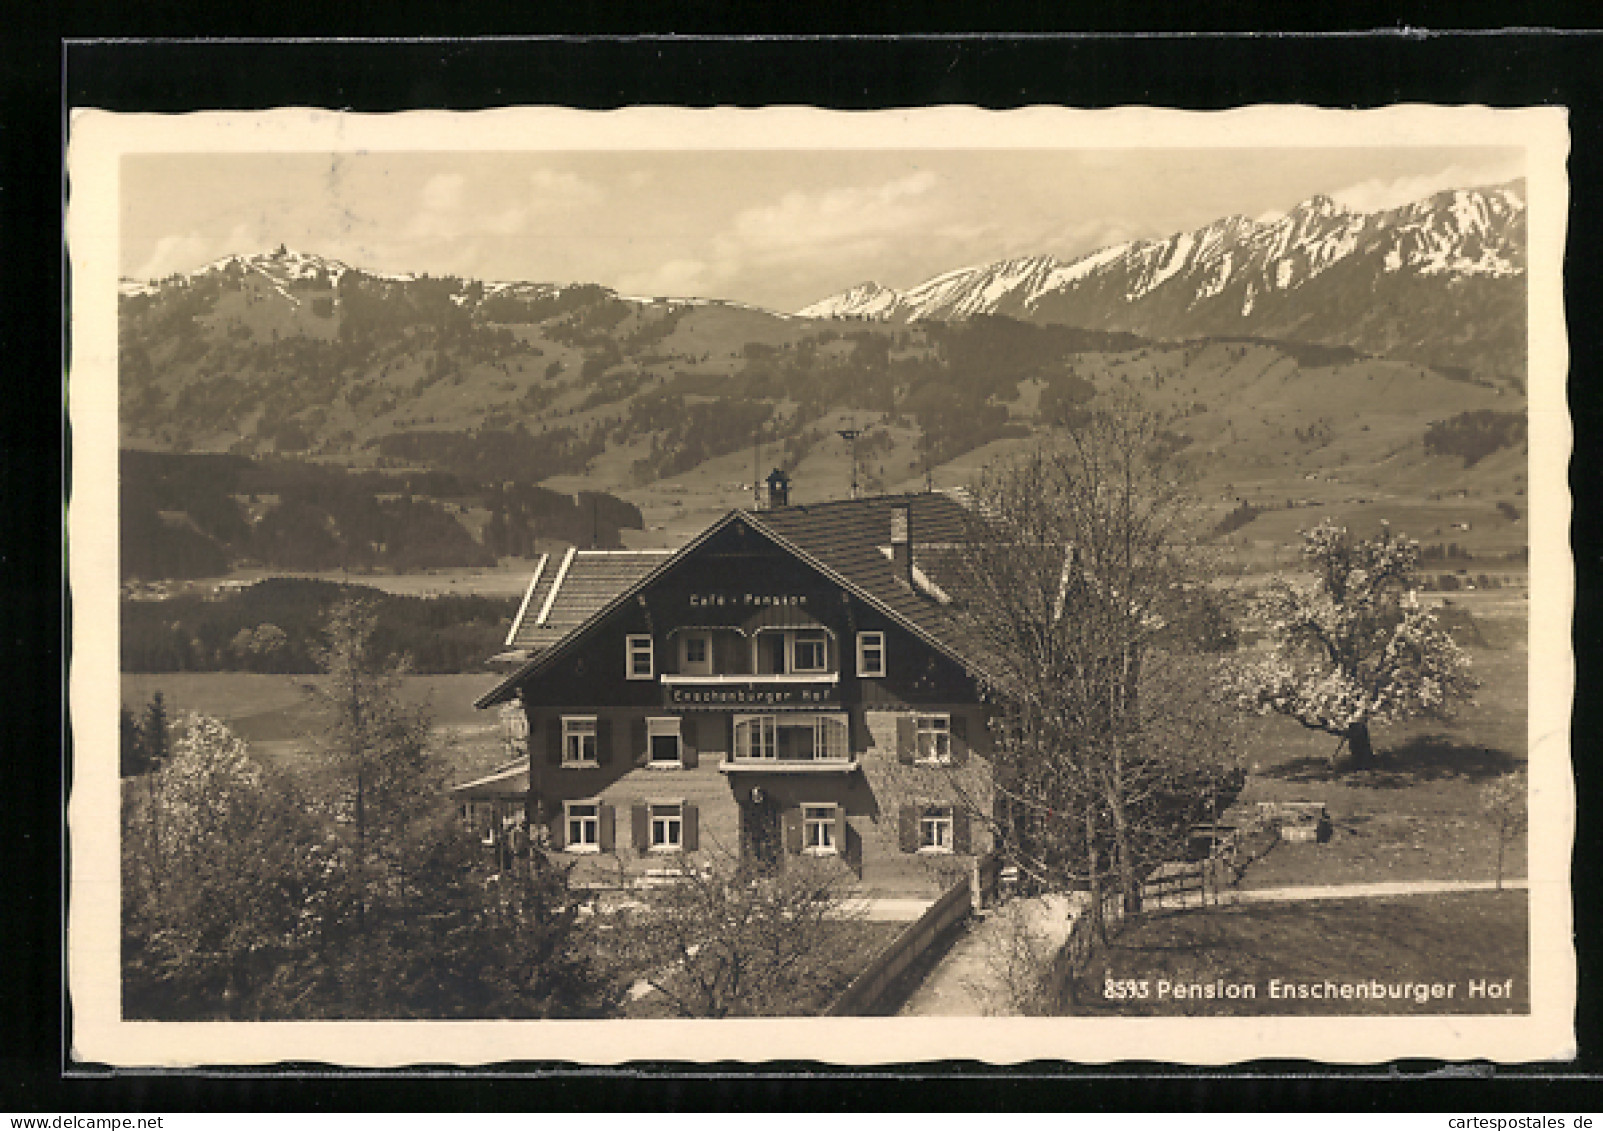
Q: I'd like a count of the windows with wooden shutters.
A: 7